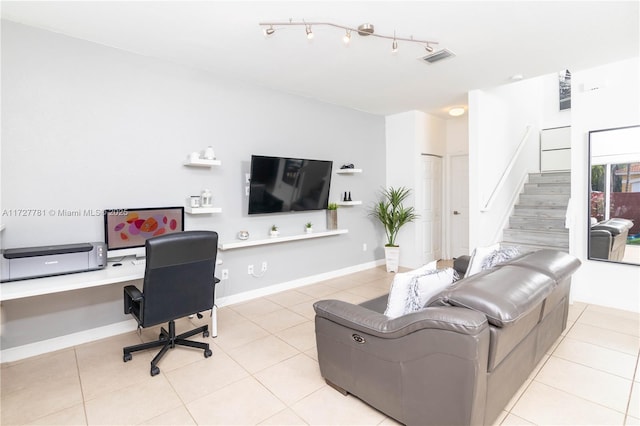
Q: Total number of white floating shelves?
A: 5